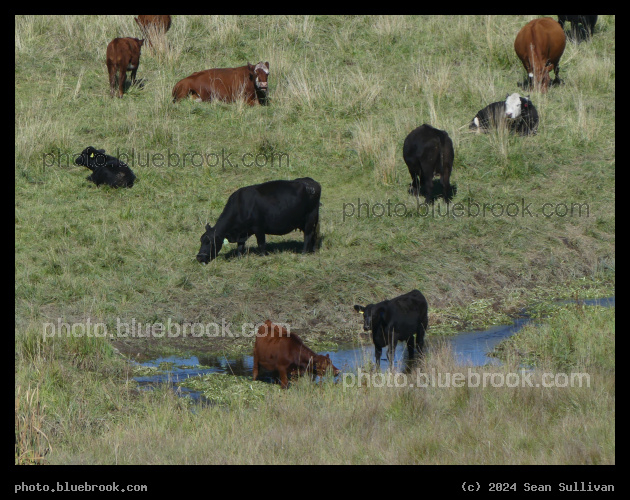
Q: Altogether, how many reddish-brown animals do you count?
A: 5